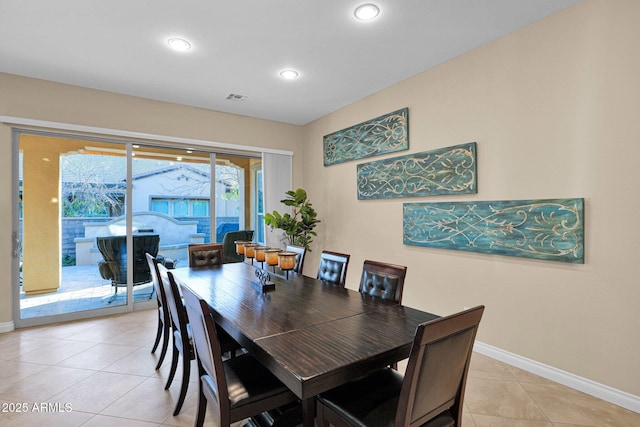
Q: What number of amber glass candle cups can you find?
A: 5